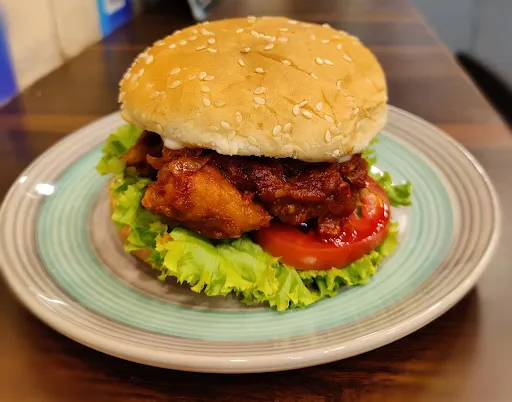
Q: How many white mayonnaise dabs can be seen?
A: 2